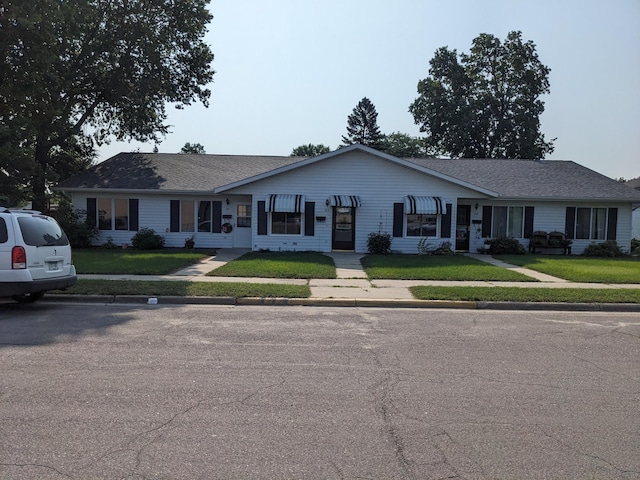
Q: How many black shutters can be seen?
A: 12